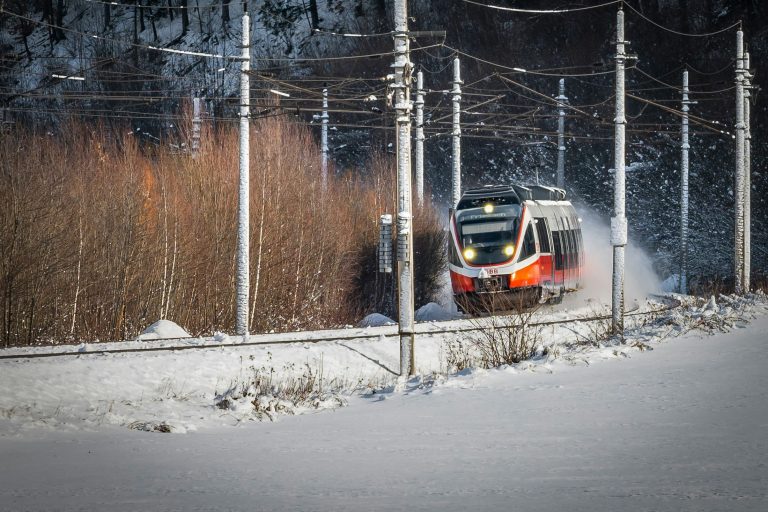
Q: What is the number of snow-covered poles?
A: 11